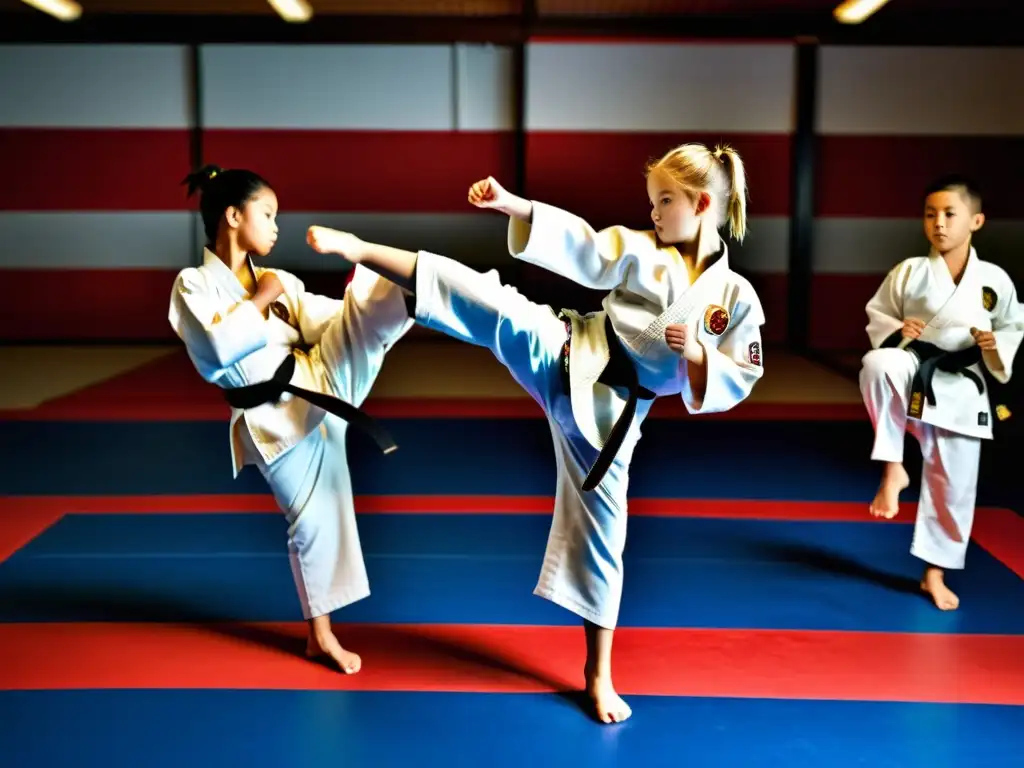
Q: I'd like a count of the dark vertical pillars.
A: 3